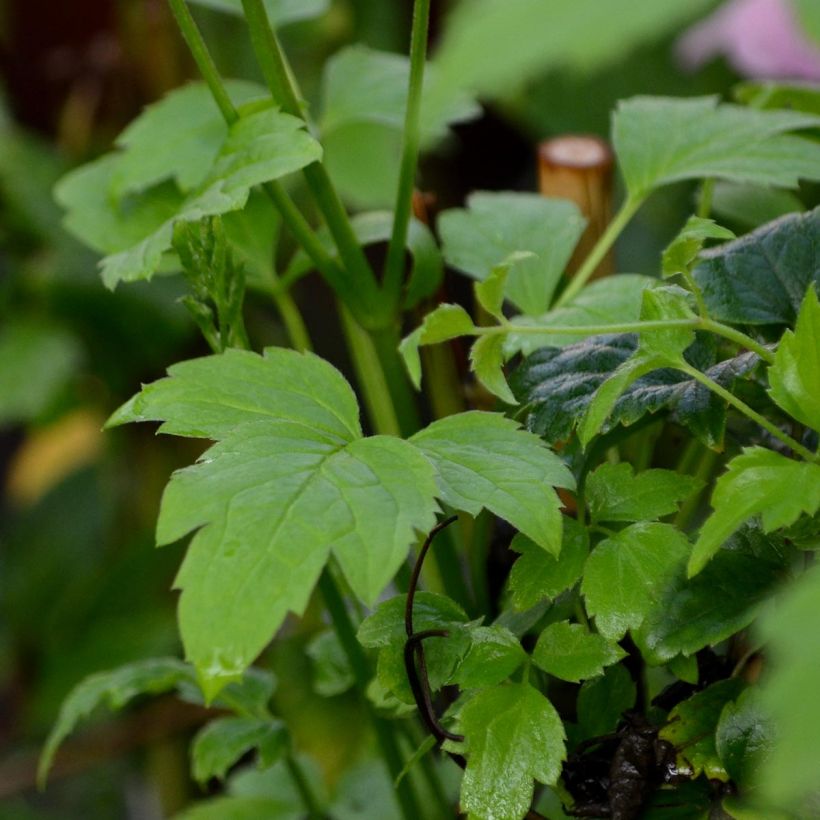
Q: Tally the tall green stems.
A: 3